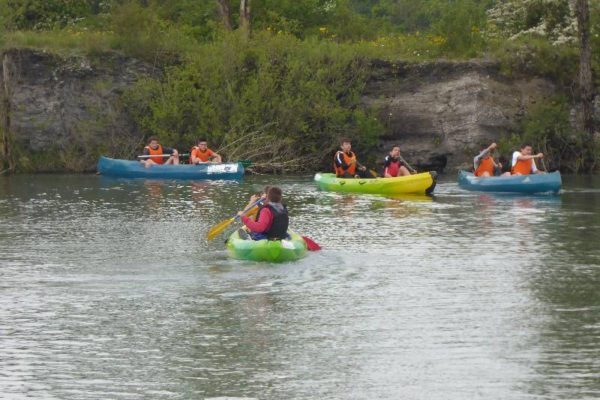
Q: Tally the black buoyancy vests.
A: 1